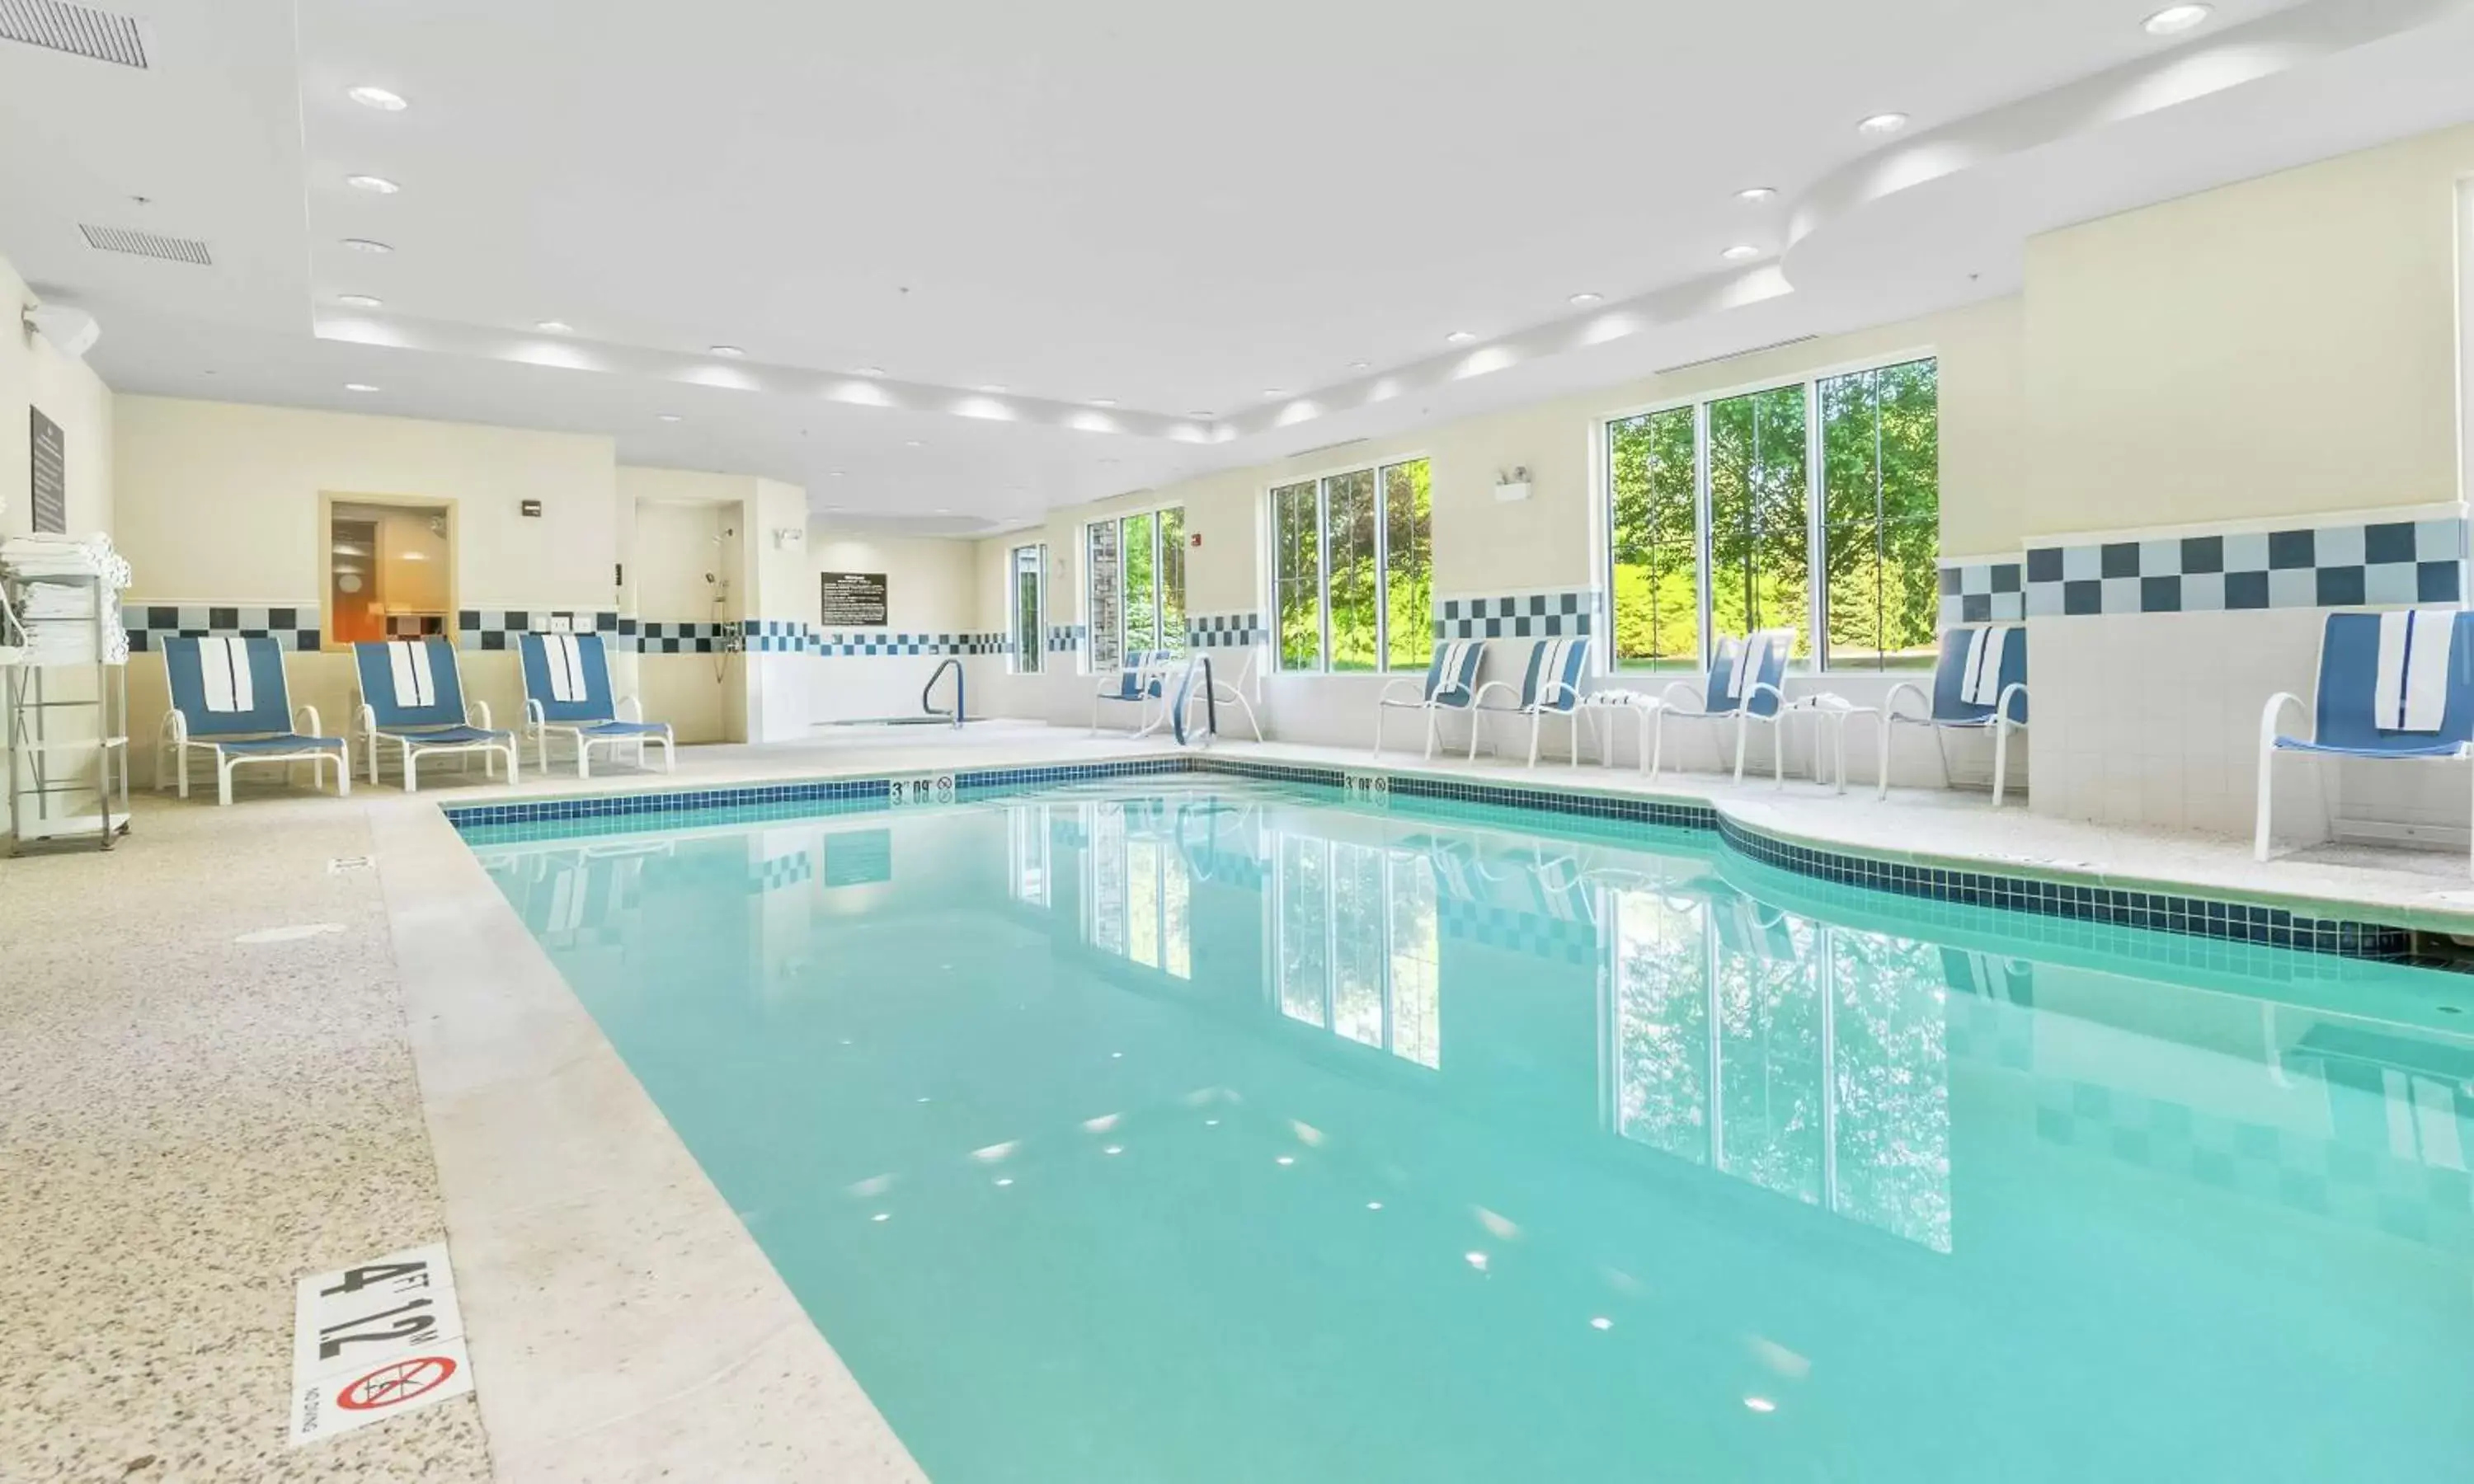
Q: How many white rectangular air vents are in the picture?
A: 2